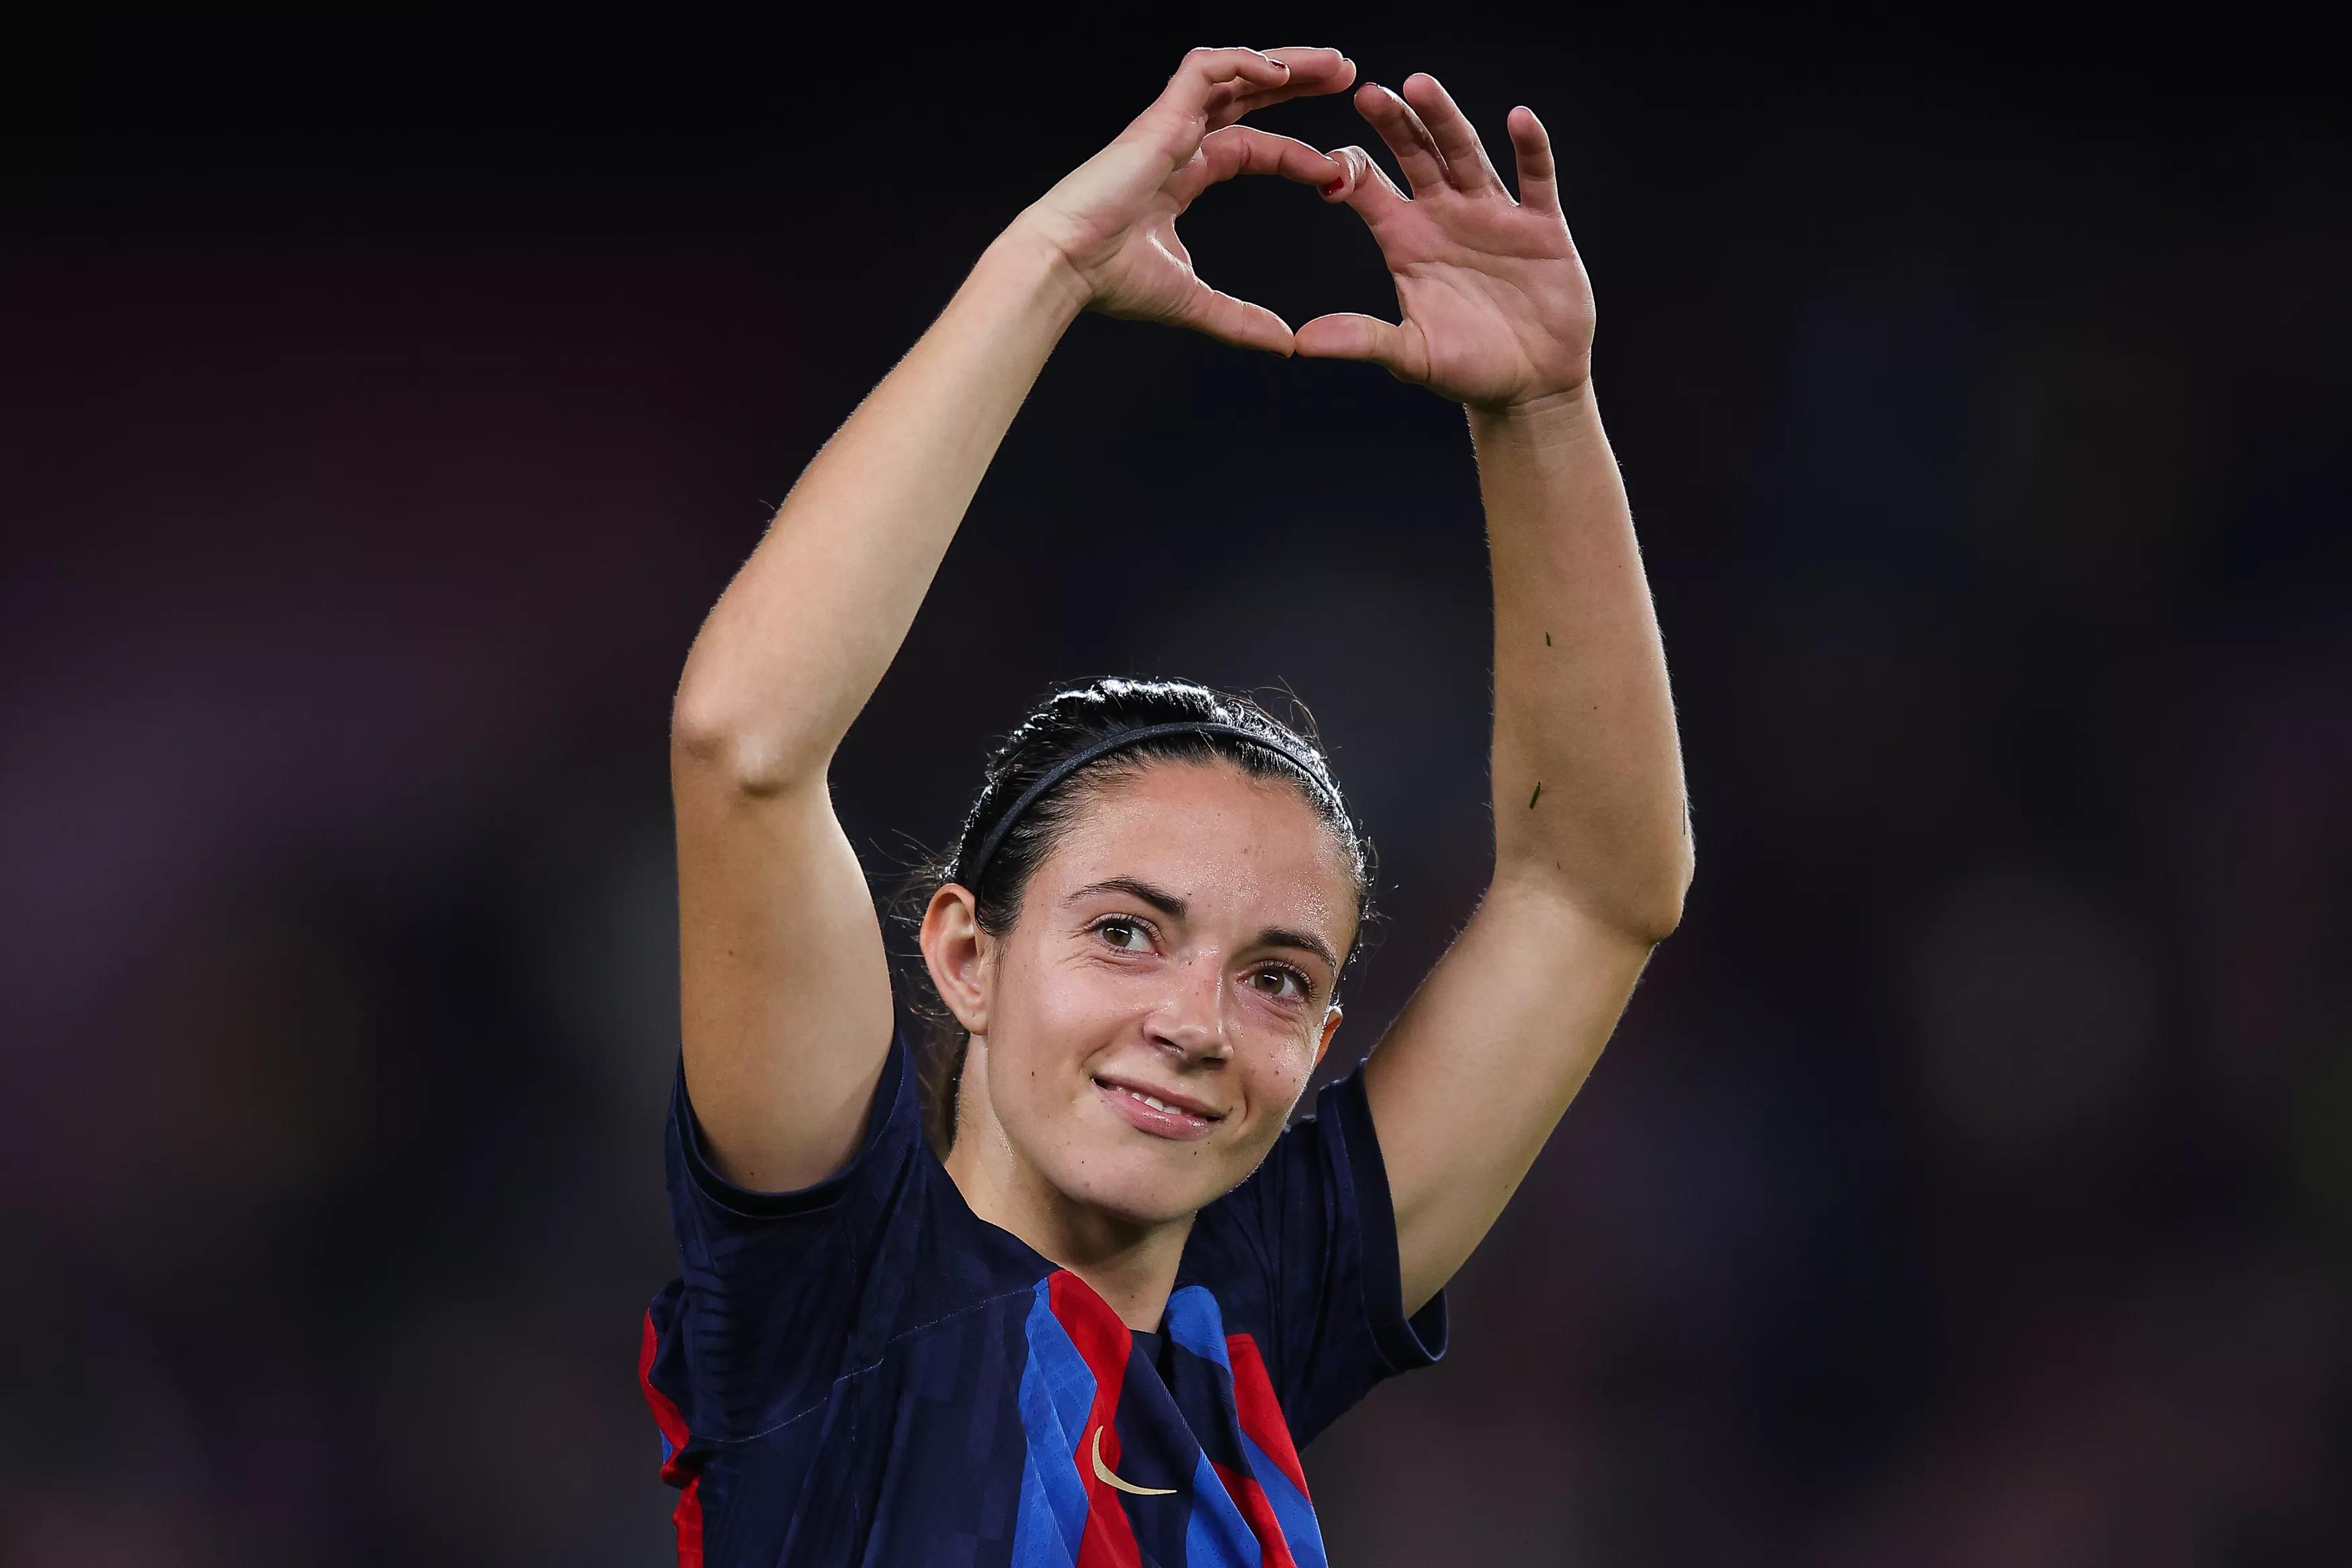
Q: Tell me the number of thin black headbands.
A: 1